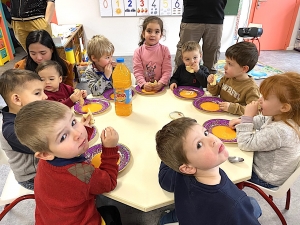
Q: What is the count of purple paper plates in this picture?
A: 8